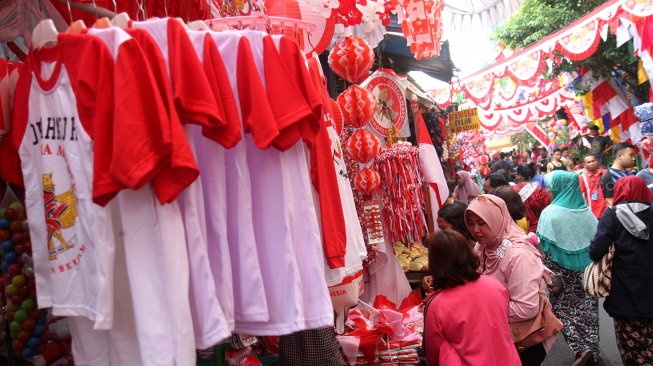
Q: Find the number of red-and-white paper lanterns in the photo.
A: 4